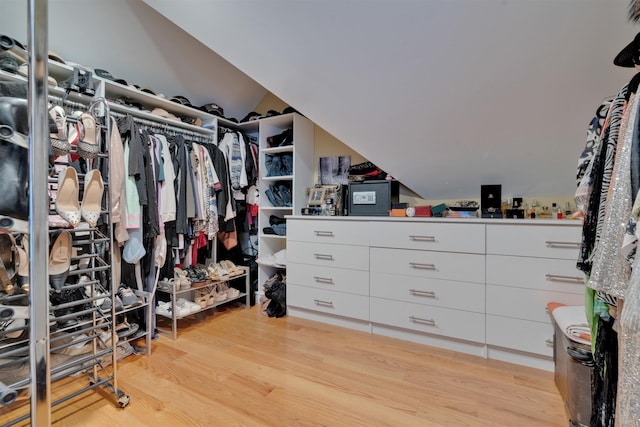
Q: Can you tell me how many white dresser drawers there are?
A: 12